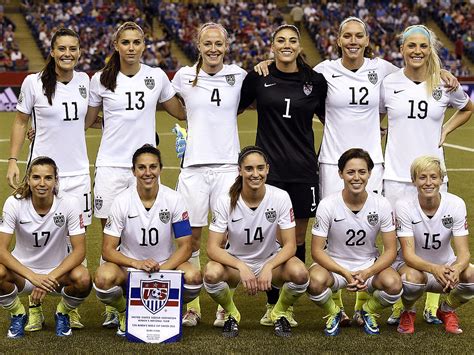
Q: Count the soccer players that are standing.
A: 6